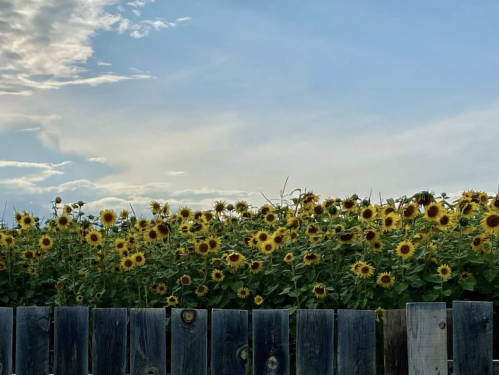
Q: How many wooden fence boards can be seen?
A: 13